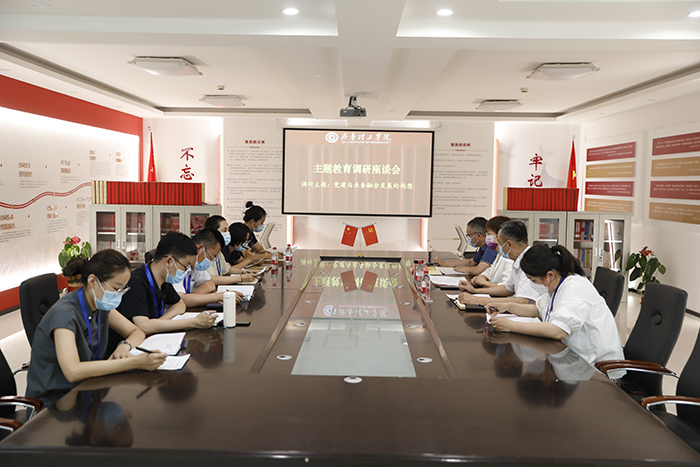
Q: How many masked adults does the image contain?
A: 10